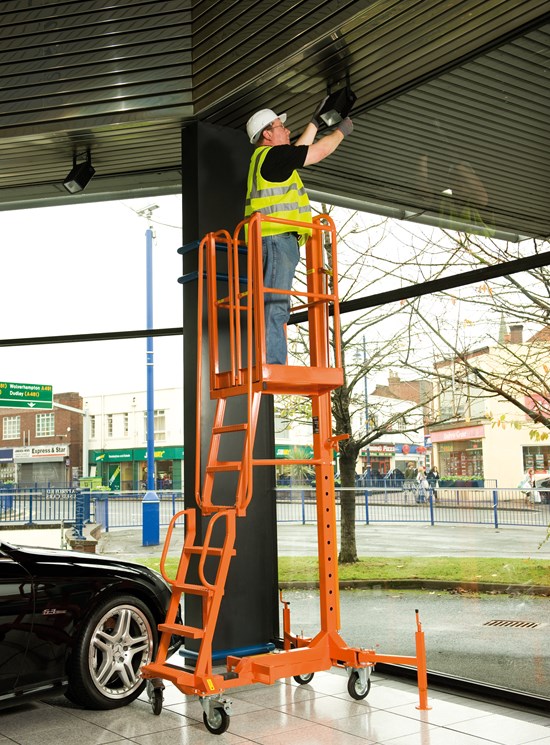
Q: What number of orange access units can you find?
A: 1